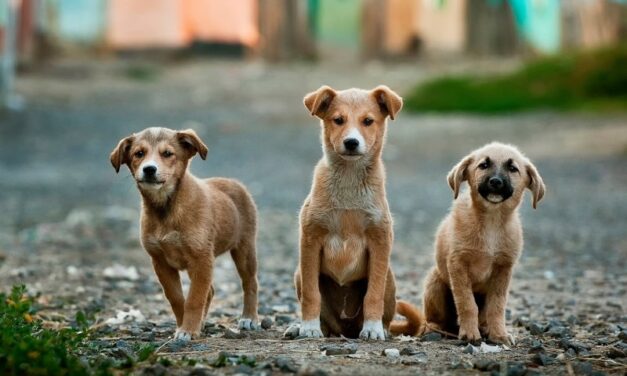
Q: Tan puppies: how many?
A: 3